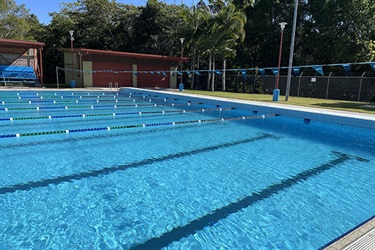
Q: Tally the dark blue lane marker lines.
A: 2